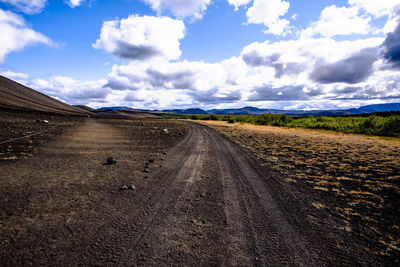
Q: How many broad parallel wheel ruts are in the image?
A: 2